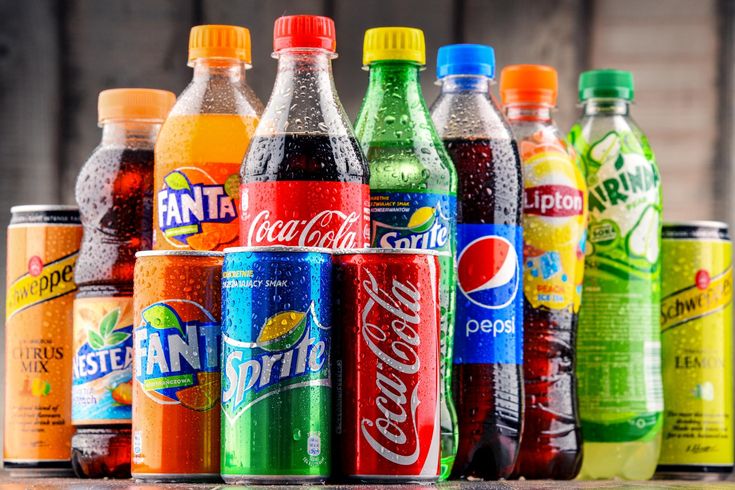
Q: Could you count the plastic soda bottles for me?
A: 7